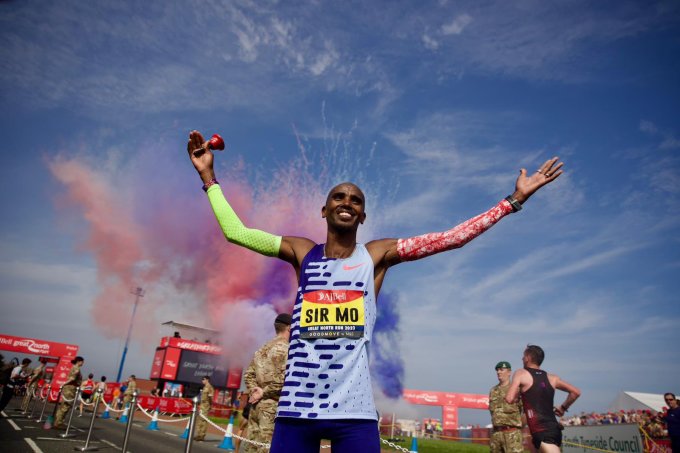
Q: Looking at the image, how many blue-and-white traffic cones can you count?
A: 6